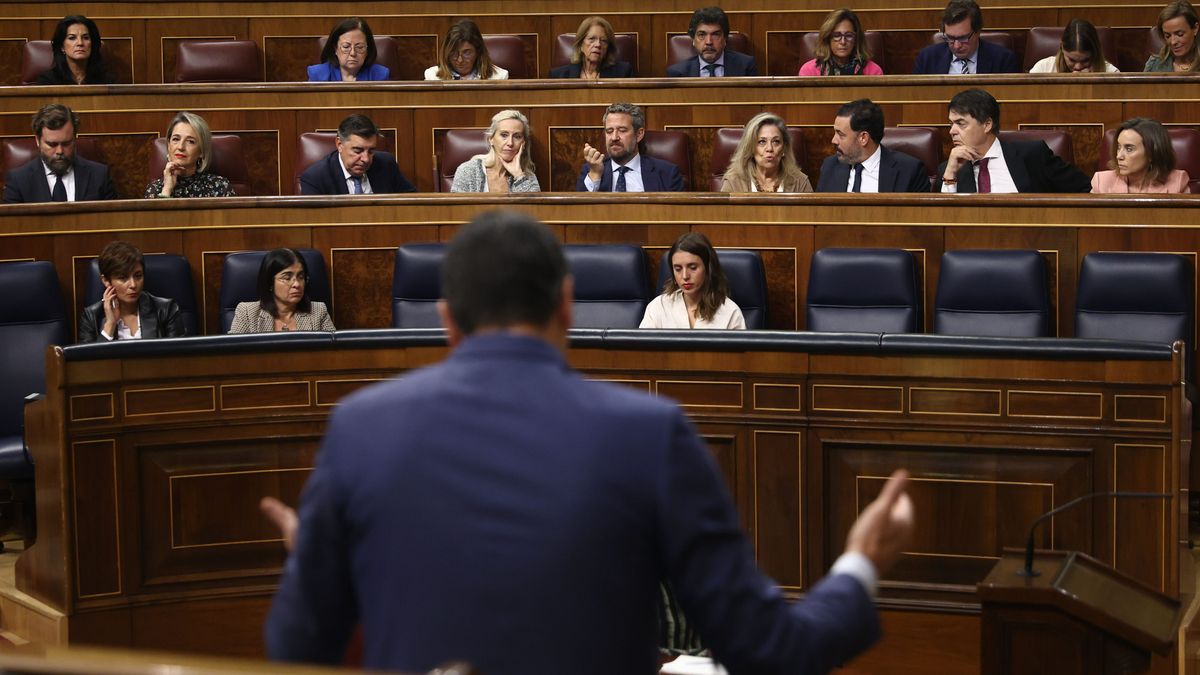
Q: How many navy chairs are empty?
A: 6